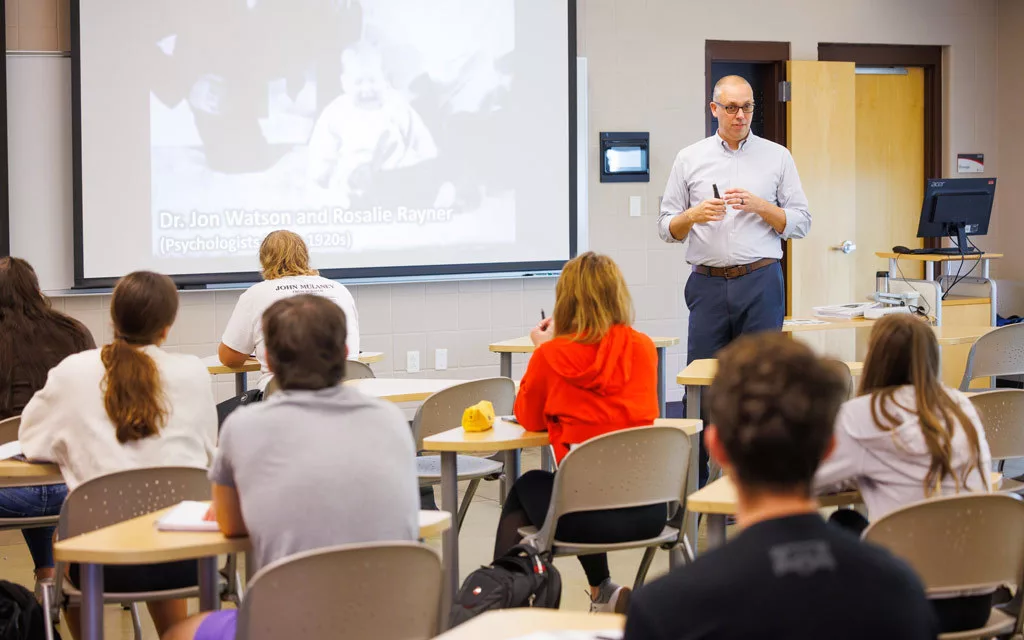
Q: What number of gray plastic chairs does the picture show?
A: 10